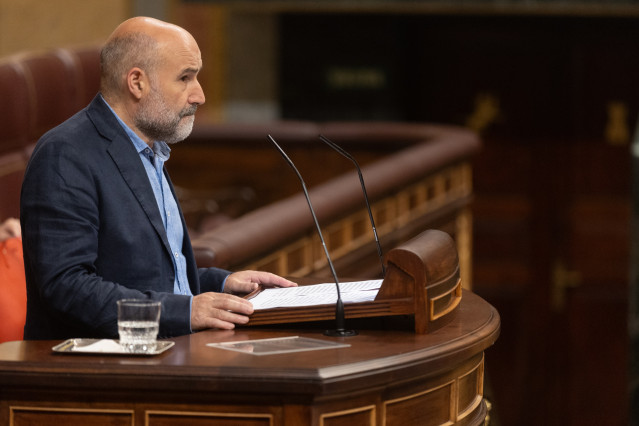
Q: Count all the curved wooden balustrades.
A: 1